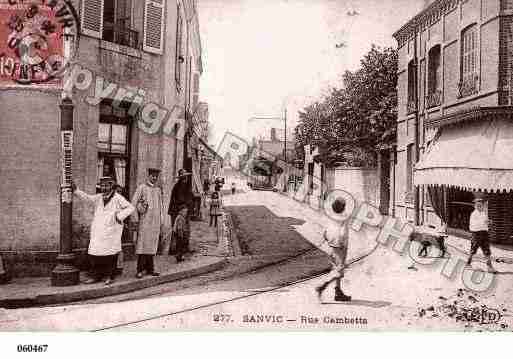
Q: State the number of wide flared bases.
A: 1